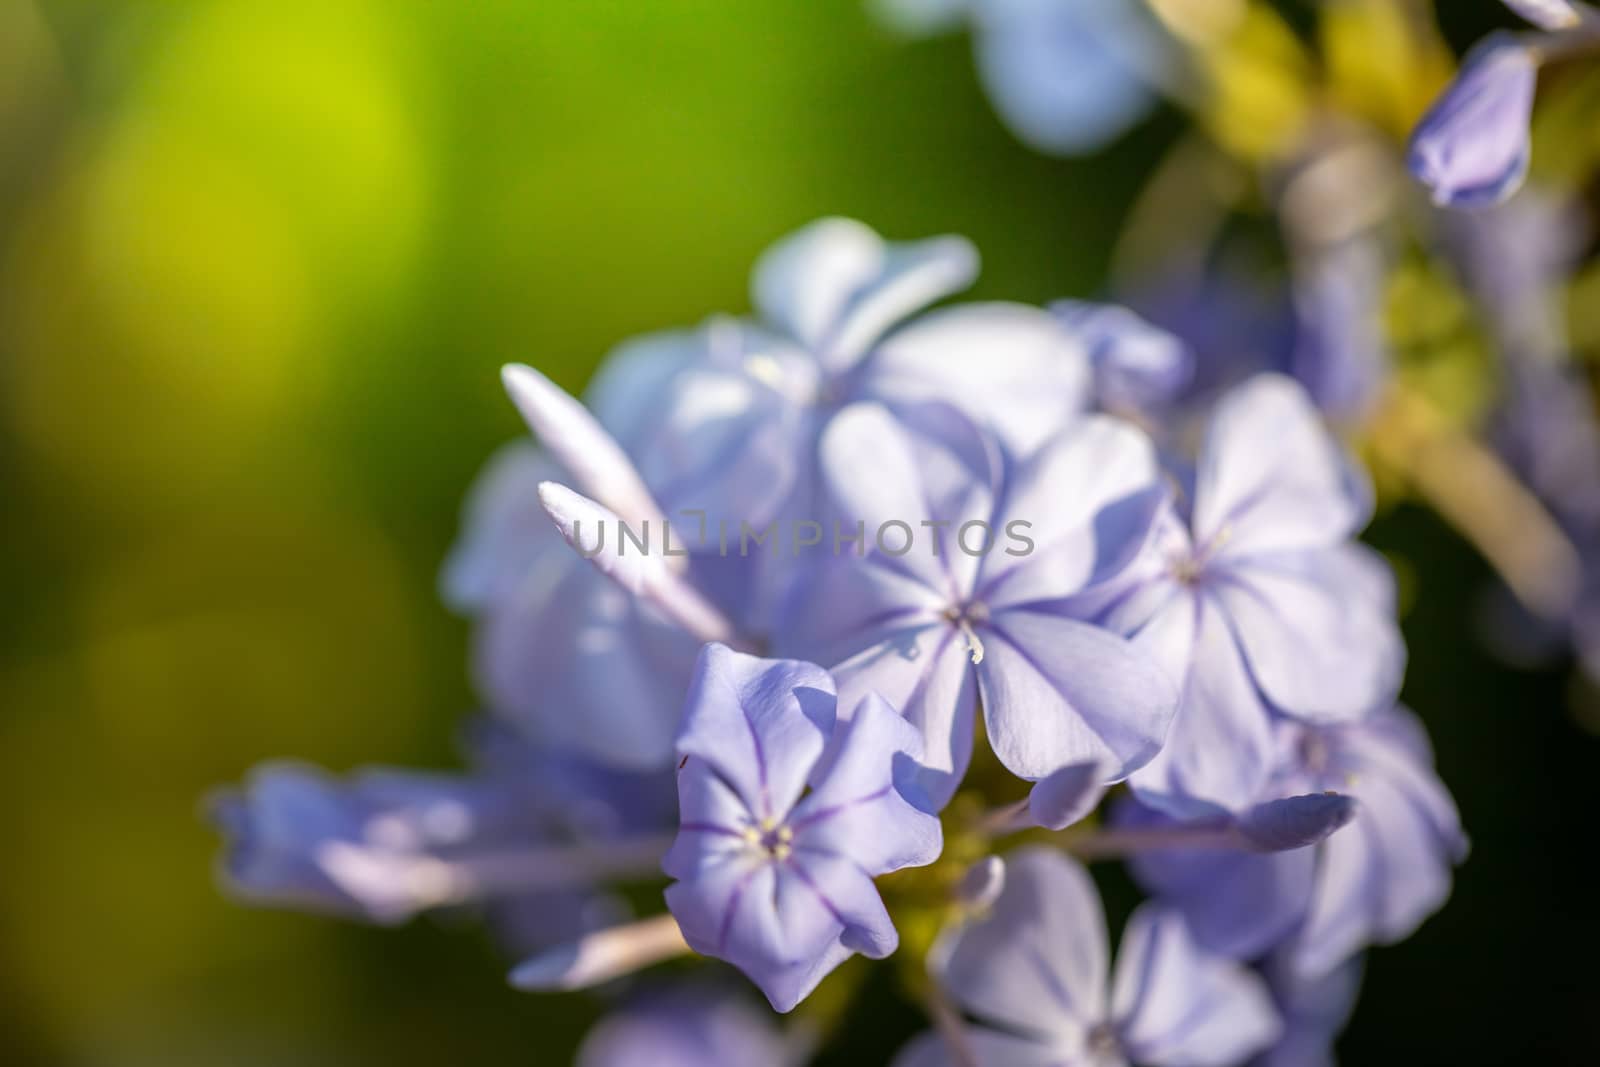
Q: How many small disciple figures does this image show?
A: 0